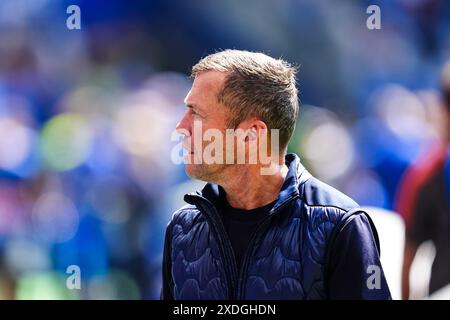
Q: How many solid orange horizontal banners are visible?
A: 0